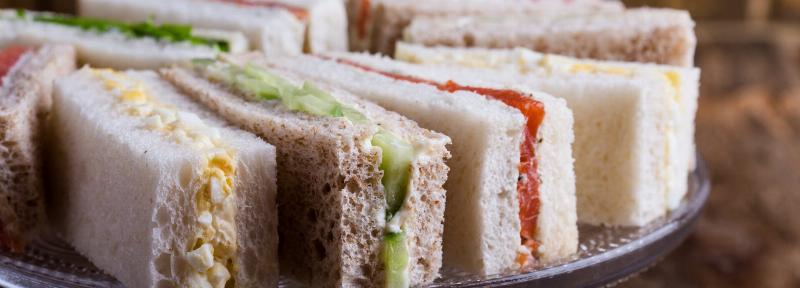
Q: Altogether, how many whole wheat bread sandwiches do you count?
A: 4